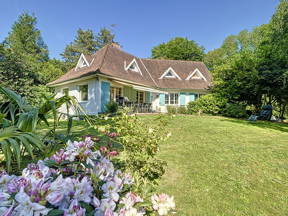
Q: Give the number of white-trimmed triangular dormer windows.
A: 4